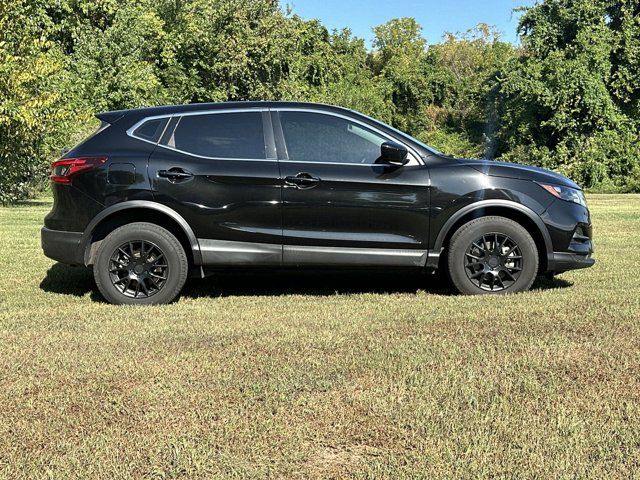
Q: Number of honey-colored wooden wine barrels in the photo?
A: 0